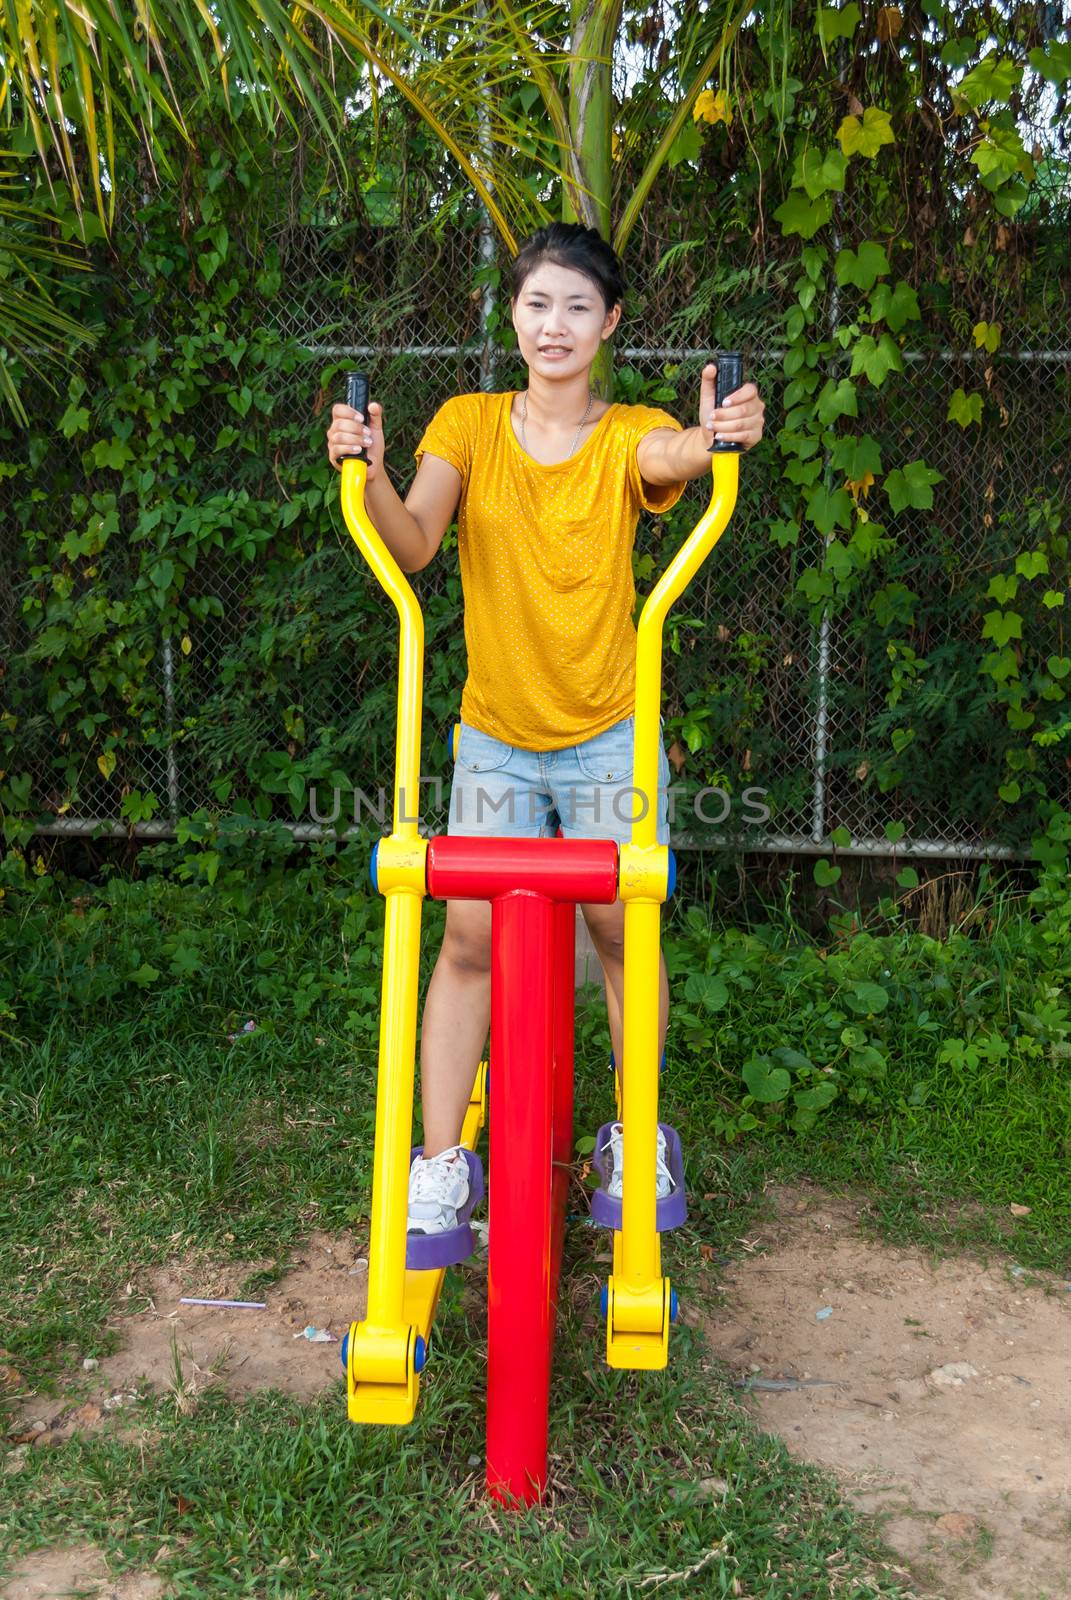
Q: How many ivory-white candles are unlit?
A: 0